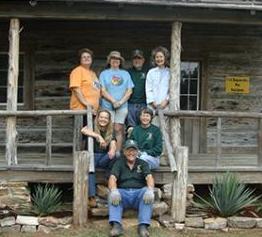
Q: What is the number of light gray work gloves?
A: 2